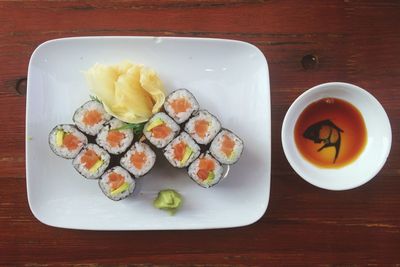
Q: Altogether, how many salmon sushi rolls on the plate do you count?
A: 12